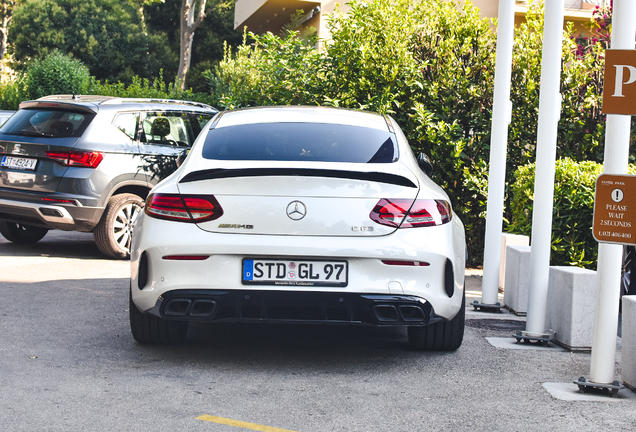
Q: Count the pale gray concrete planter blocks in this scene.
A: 4